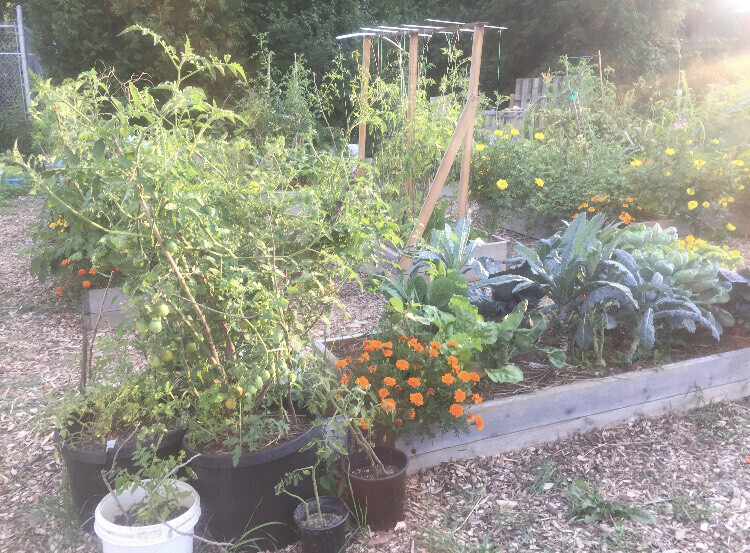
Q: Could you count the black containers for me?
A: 4